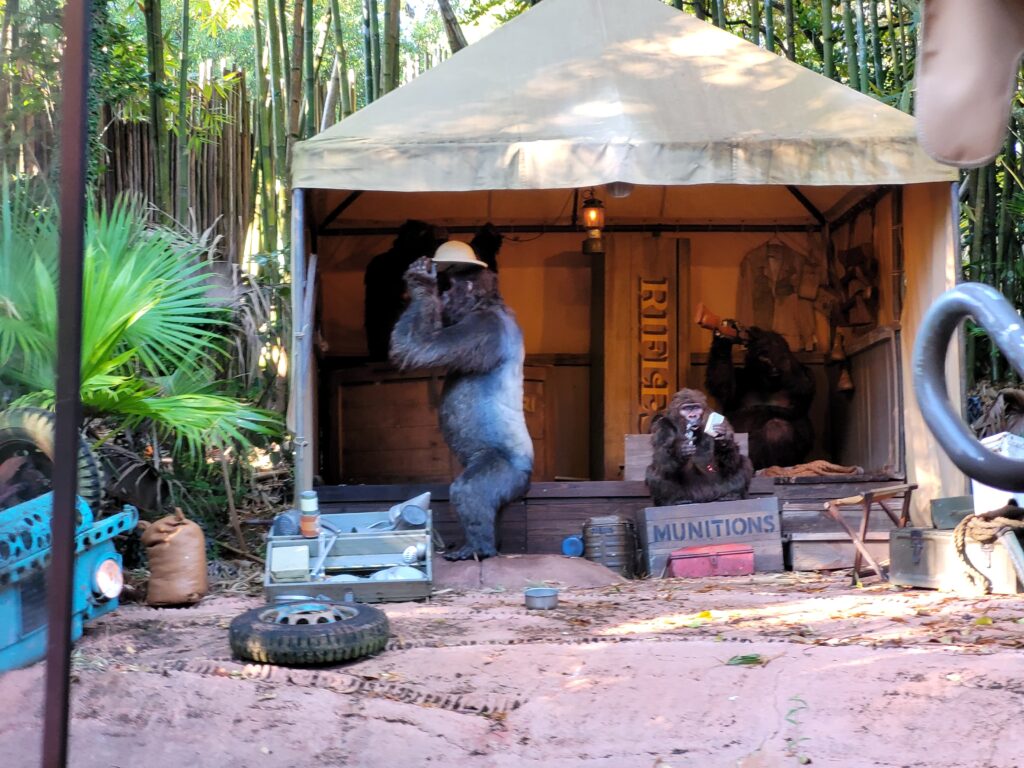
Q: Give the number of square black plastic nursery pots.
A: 0